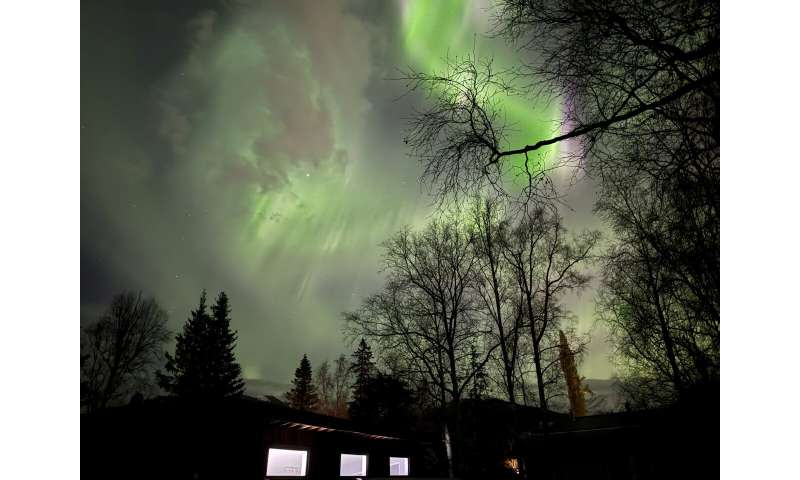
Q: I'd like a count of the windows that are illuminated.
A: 3